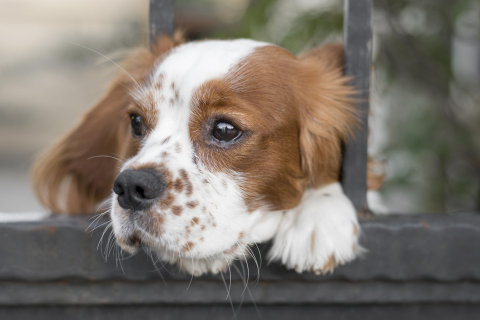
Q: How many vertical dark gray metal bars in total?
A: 2